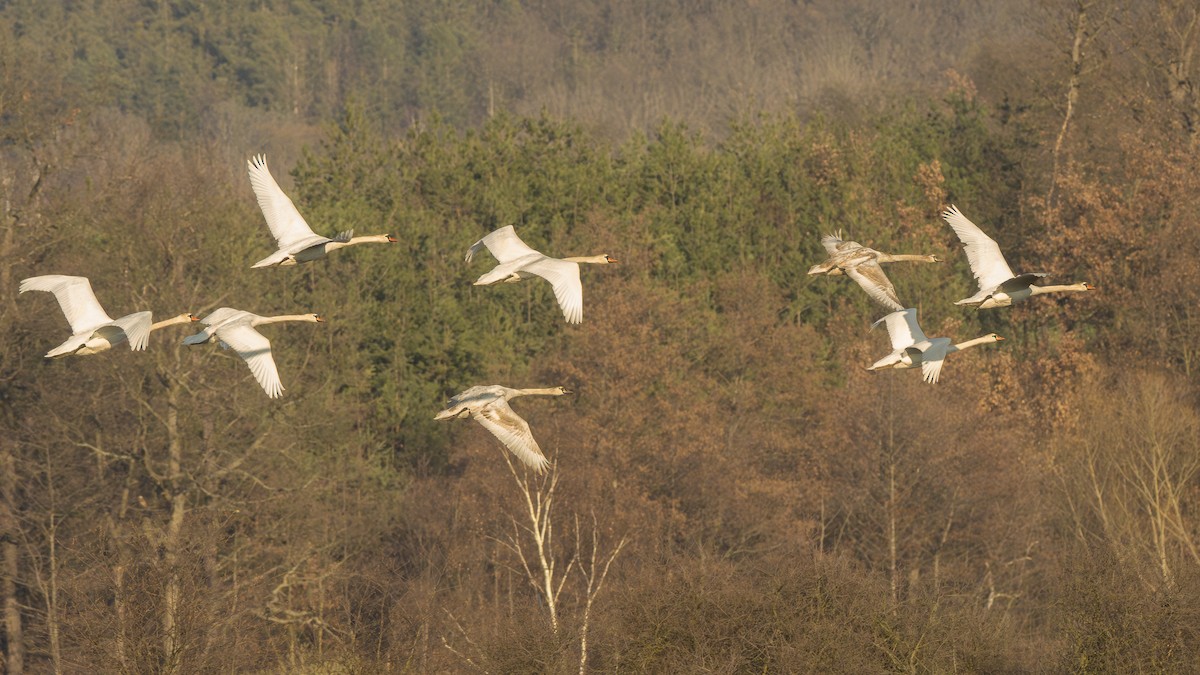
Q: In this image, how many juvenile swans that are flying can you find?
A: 2